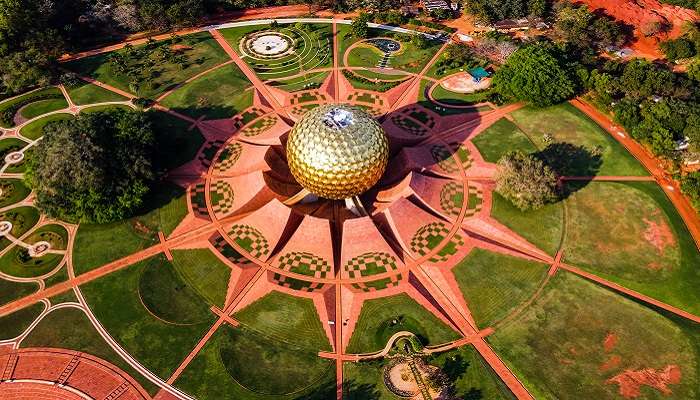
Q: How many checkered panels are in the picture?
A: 12